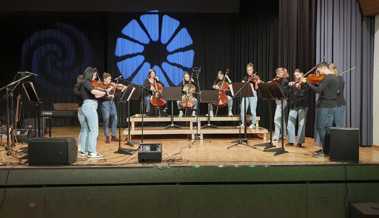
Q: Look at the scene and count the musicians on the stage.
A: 10